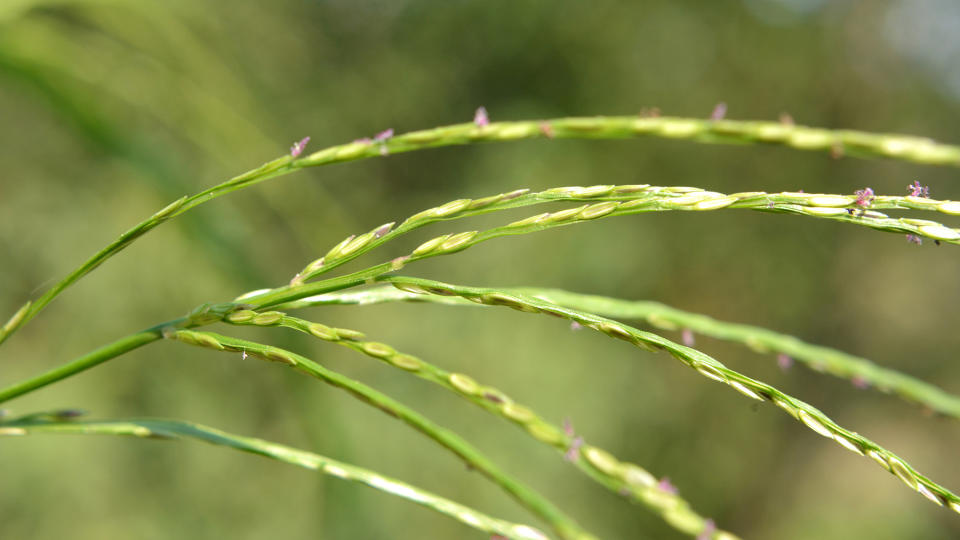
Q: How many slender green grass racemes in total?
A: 8